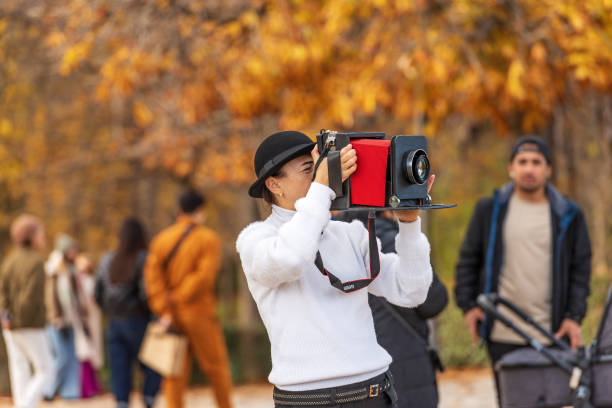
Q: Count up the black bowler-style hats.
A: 1